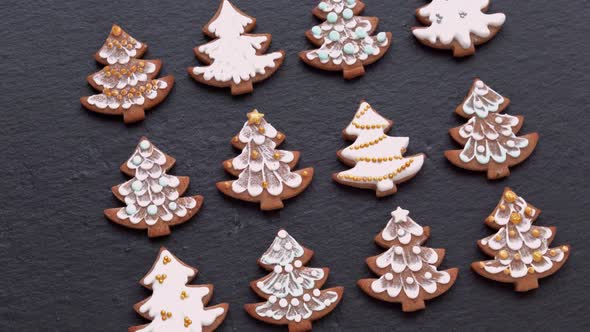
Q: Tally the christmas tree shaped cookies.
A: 12